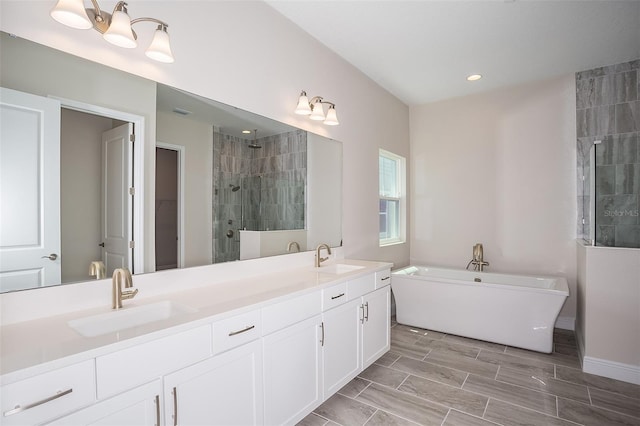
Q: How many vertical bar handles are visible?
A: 5